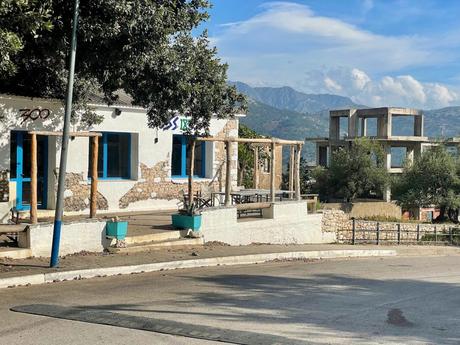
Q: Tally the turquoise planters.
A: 2